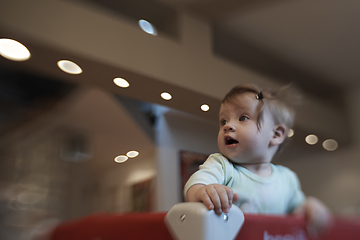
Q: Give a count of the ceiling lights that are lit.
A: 11